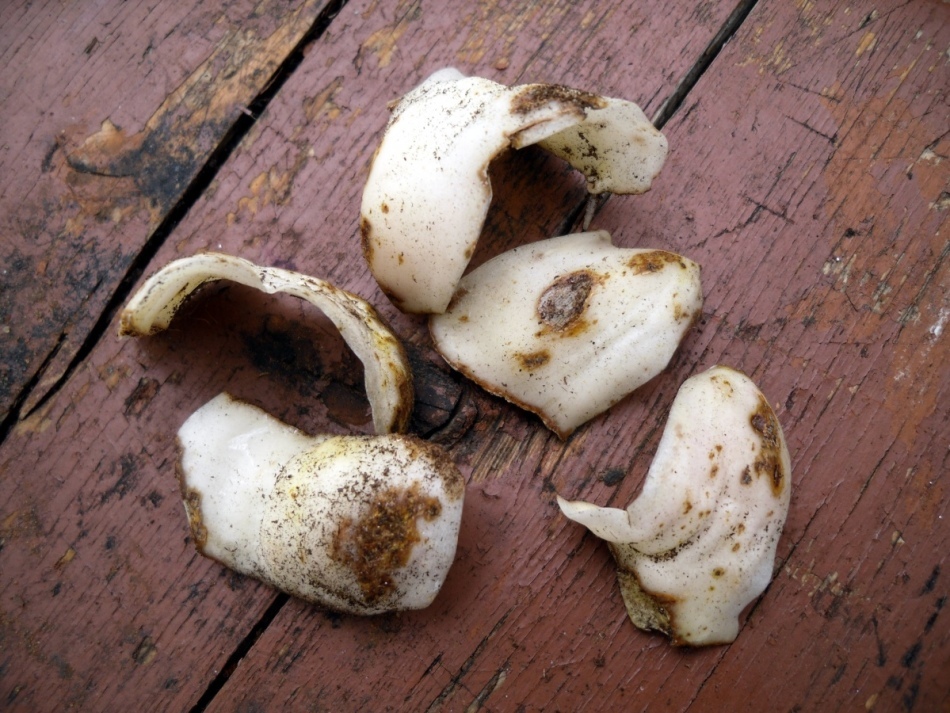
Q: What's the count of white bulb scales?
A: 5